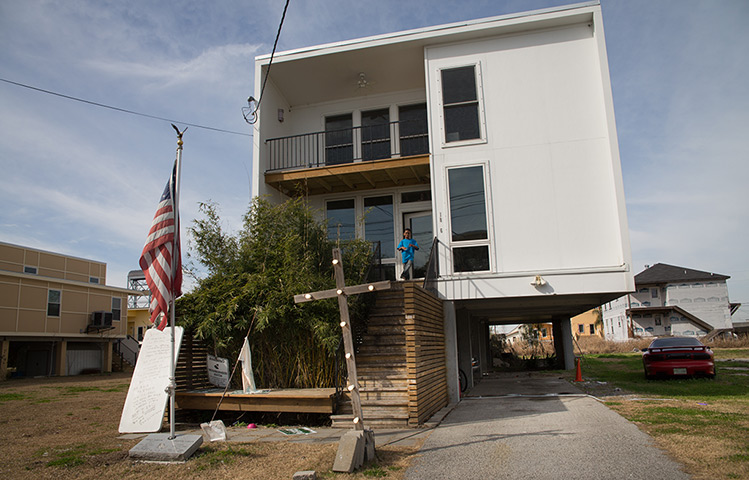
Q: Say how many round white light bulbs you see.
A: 8